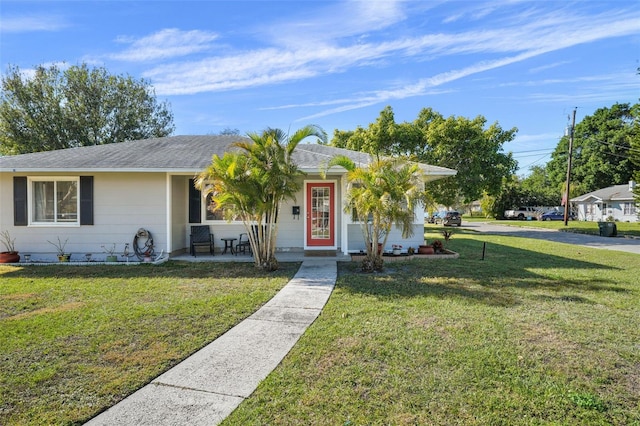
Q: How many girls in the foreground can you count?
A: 0